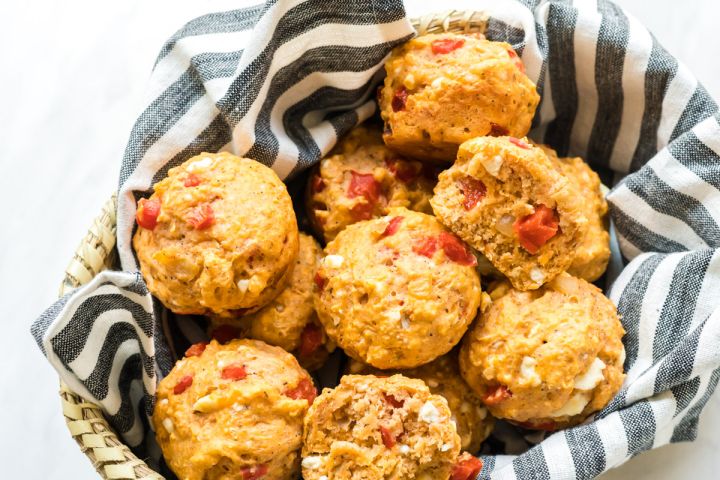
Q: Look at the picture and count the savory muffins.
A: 11